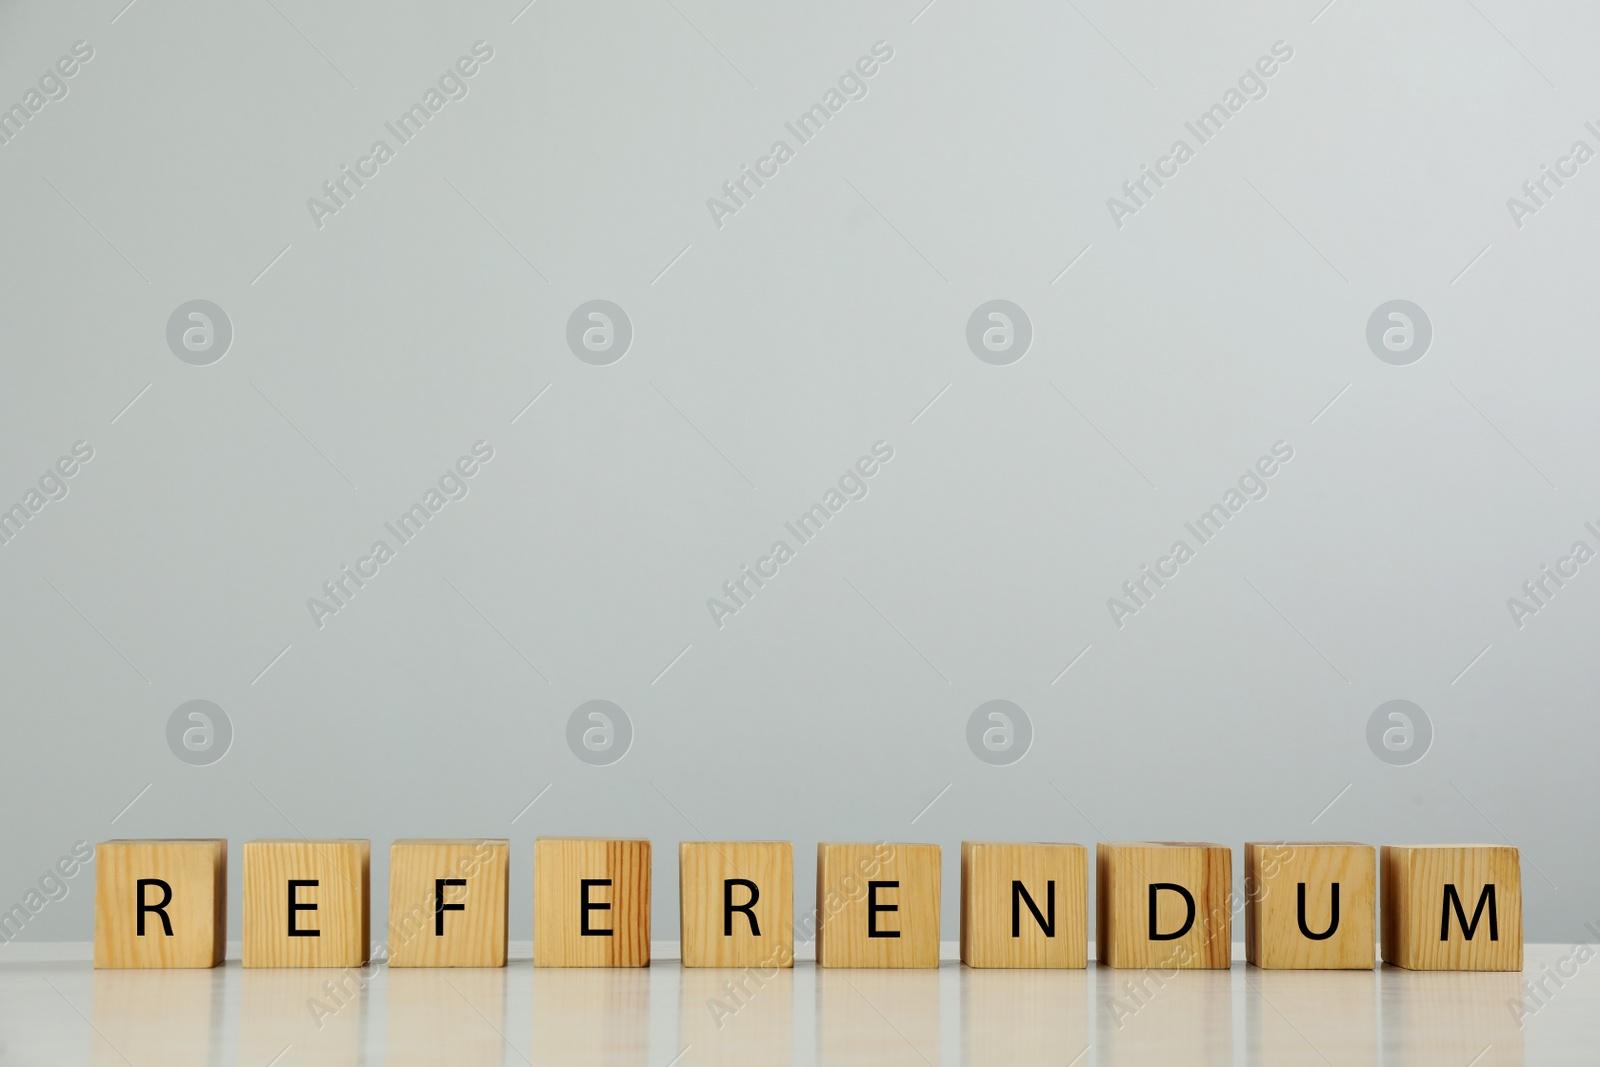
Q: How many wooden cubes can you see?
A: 10